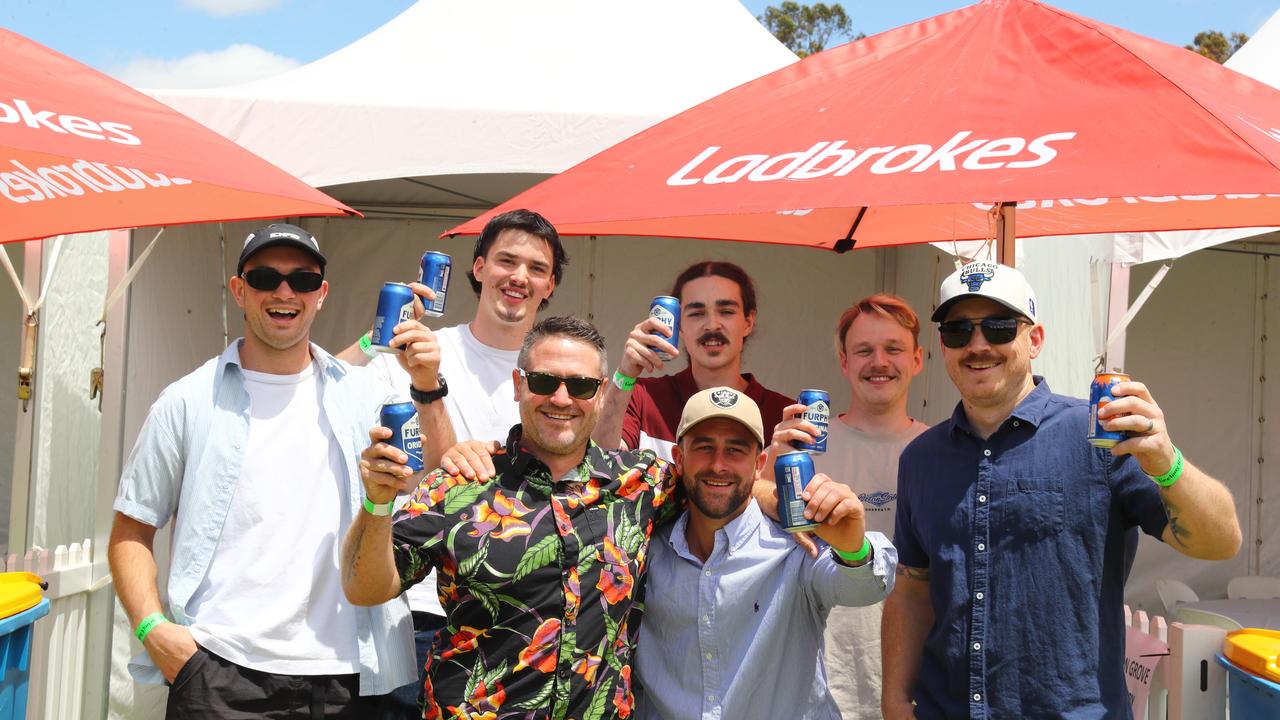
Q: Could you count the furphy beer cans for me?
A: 6